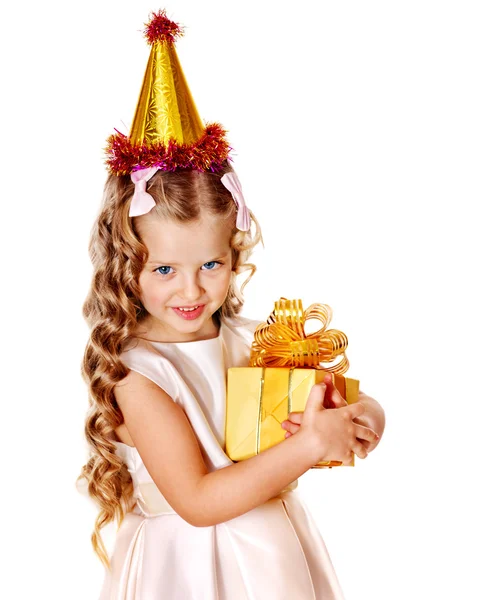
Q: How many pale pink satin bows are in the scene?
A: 2